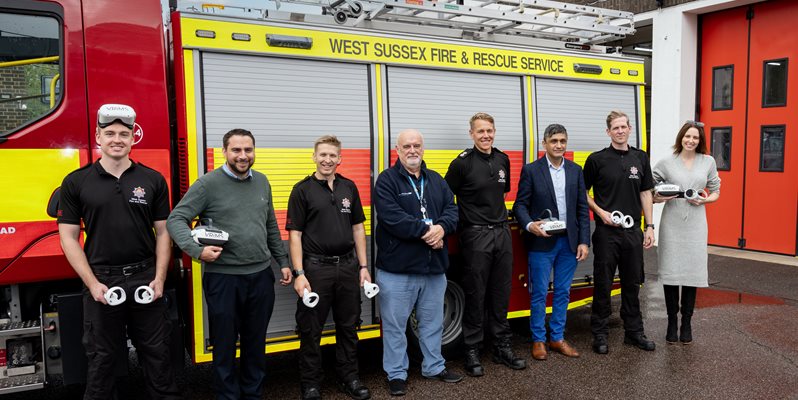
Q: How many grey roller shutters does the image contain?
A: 3